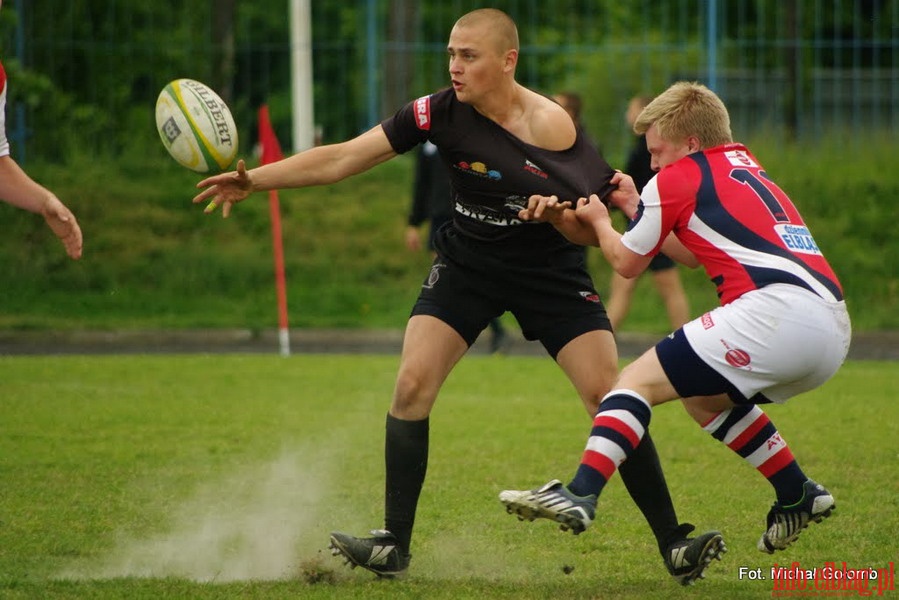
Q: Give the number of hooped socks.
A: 2